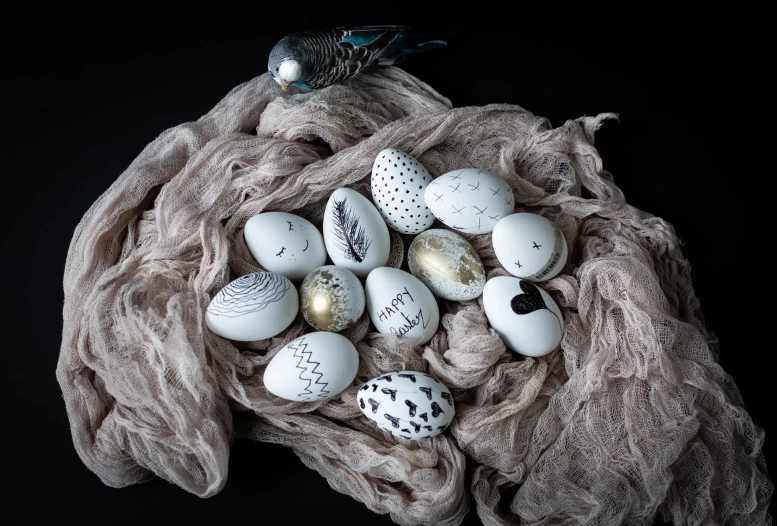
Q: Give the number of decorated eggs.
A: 12